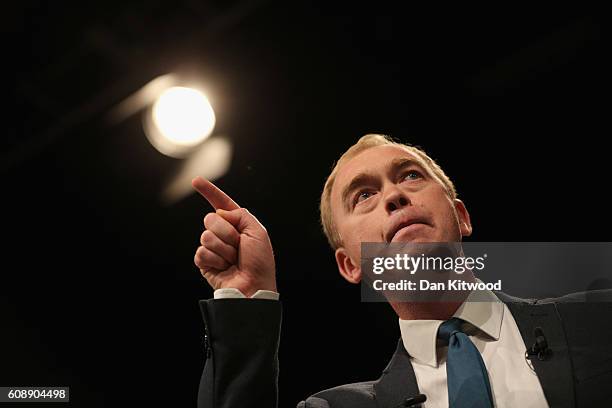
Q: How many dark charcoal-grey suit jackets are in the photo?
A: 1